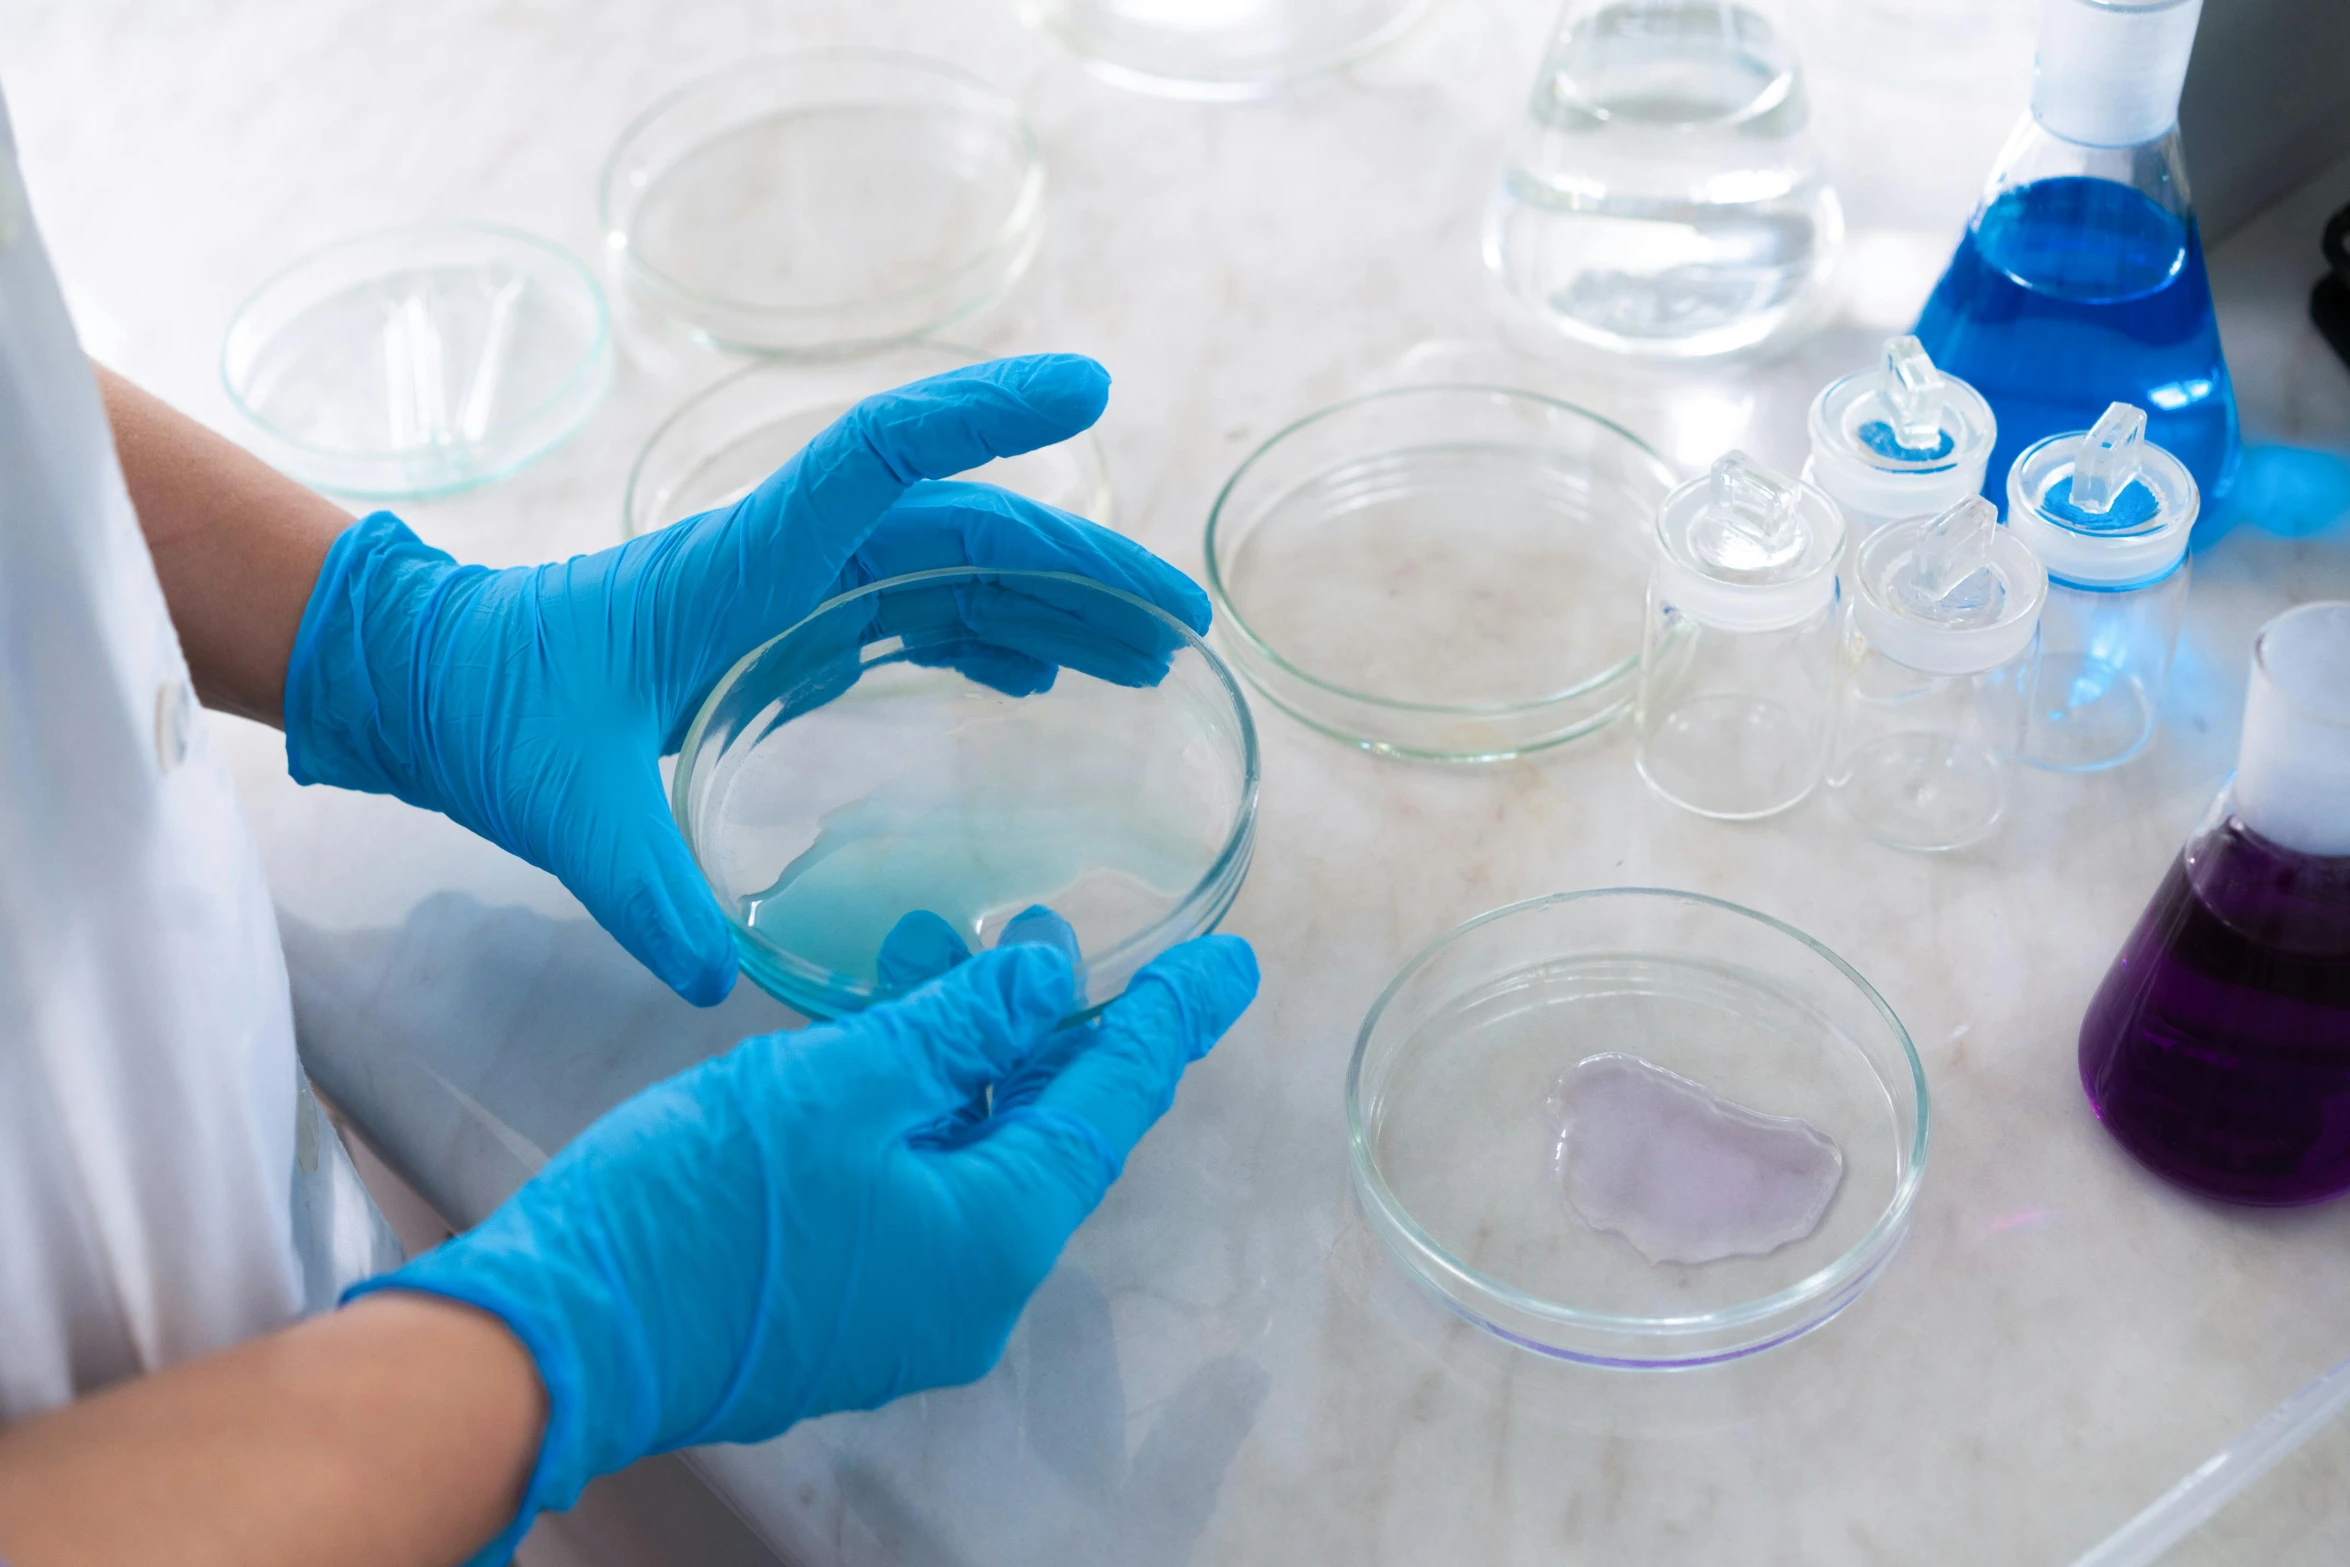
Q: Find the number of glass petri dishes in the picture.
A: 7